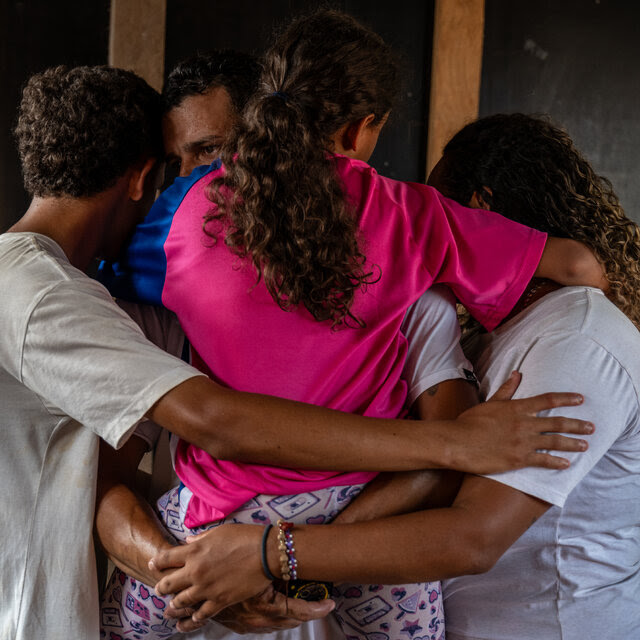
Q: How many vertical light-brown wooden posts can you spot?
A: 2